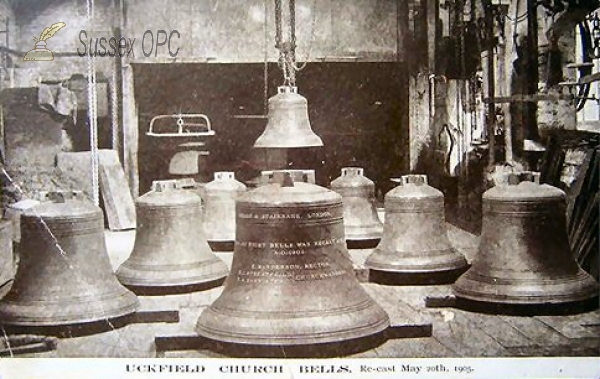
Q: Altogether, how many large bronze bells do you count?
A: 8